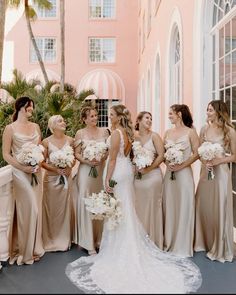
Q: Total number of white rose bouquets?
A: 7